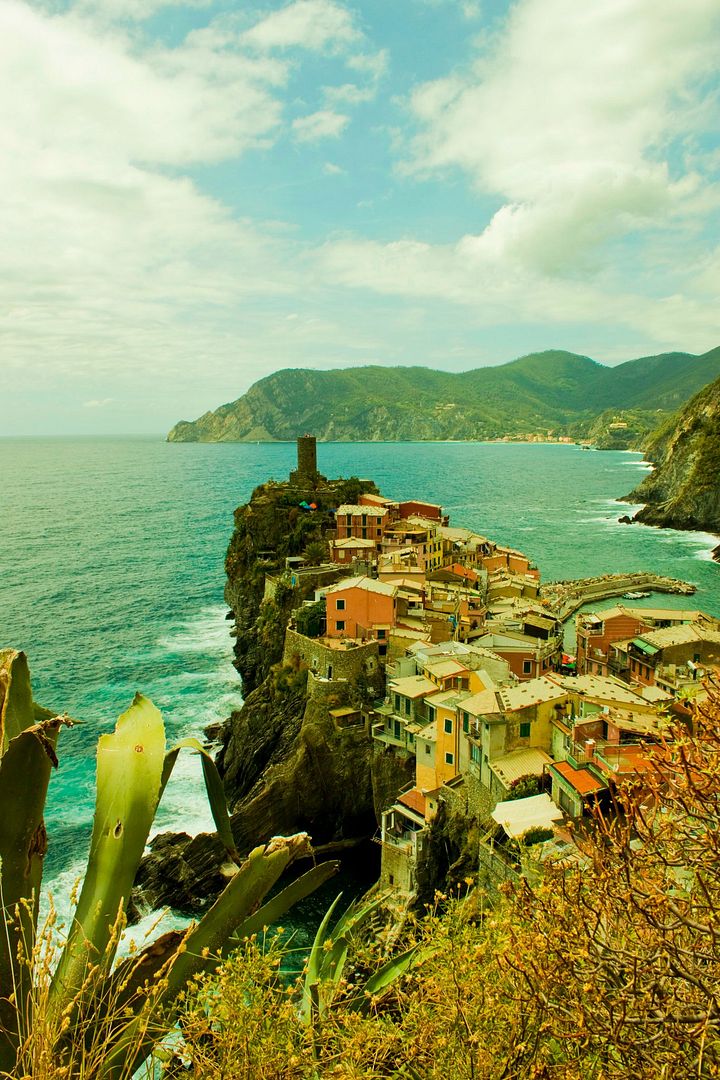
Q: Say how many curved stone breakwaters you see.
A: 1